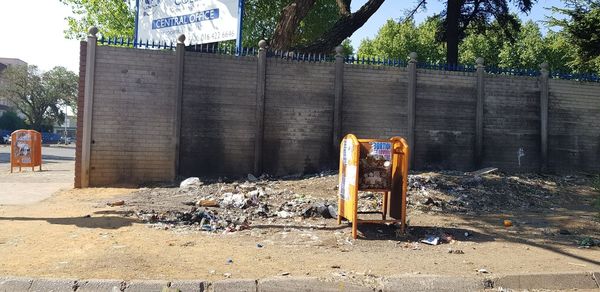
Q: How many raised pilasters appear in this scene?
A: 7